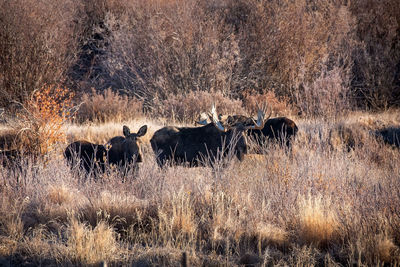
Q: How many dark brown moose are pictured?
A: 4